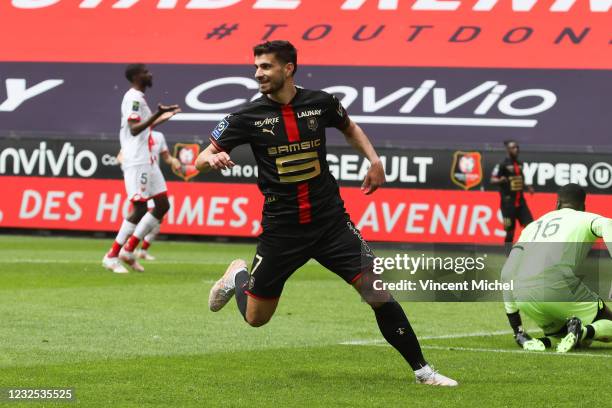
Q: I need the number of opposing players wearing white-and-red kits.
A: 2